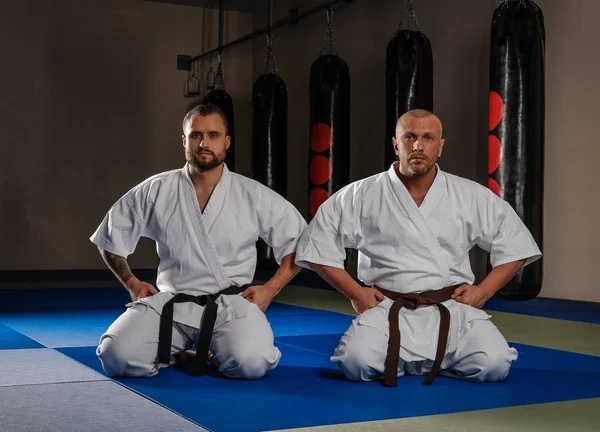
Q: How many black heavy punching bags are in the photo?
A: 5